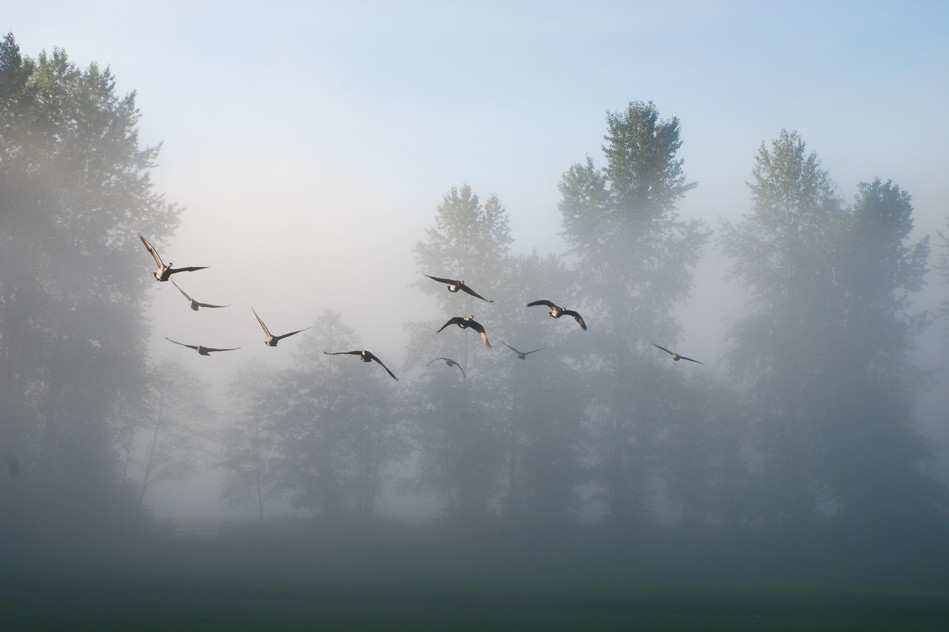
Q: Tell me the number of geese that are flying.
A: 11